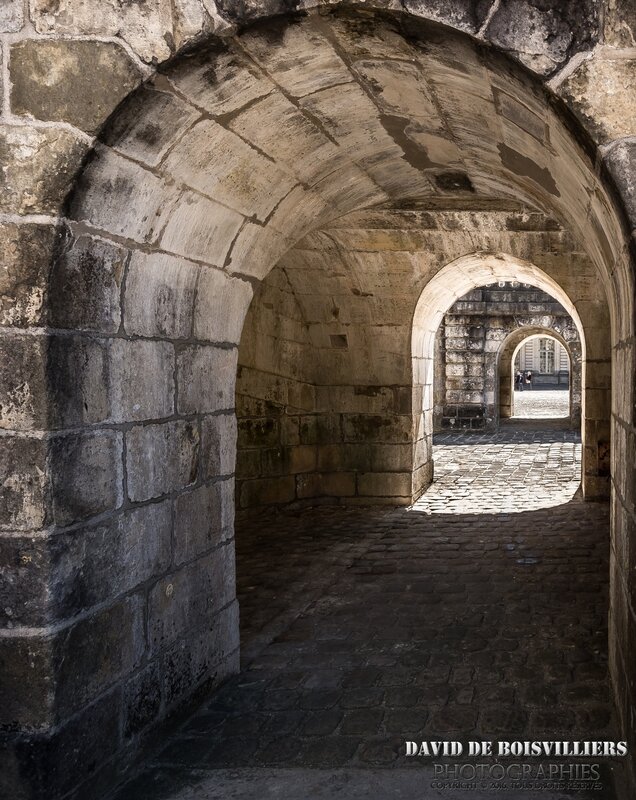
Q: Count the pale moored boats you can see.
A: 0